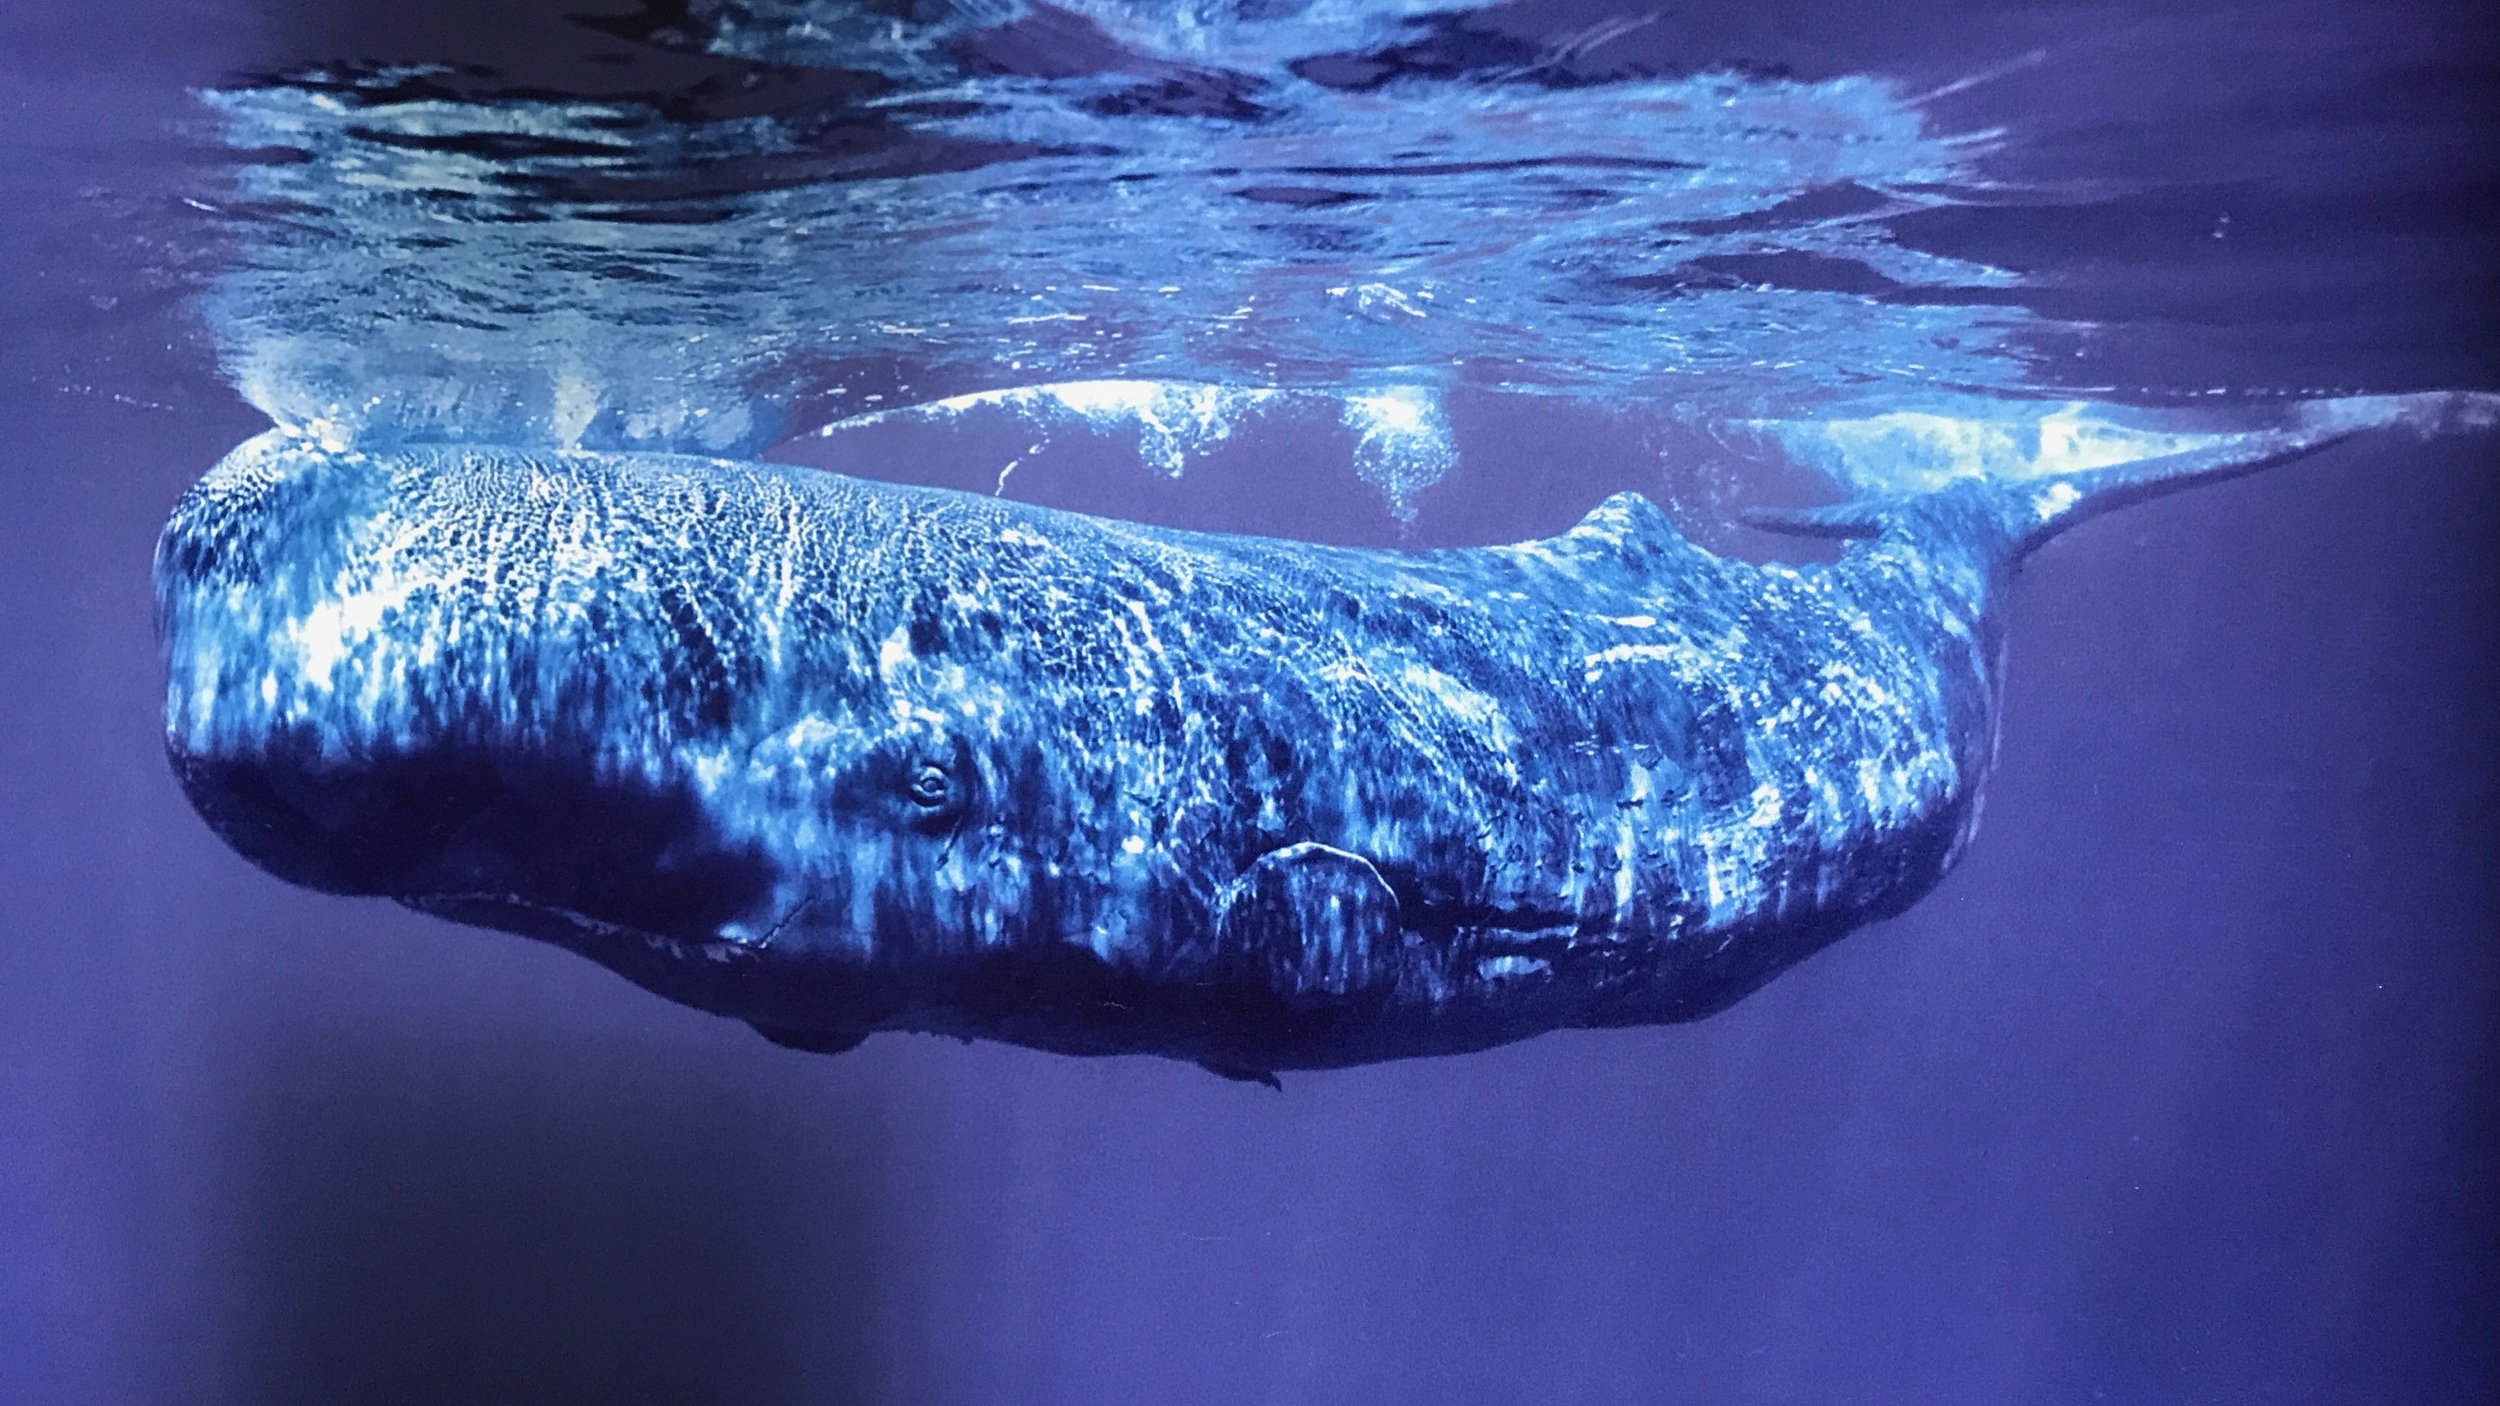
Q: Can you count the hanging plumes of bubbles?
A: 2